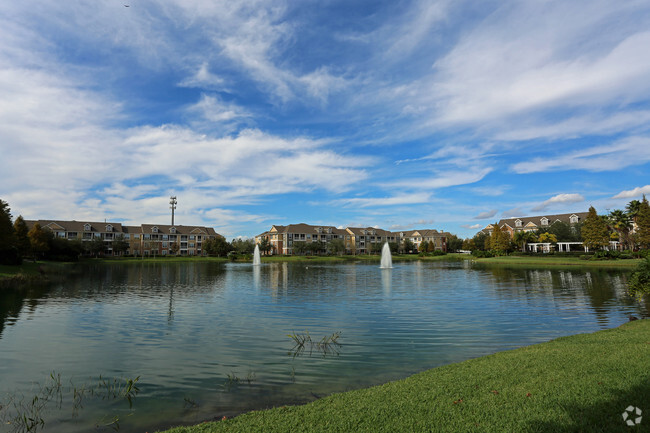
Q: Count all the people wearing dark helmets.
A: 0